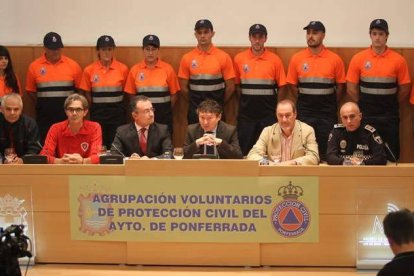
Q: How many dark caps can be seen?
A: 7